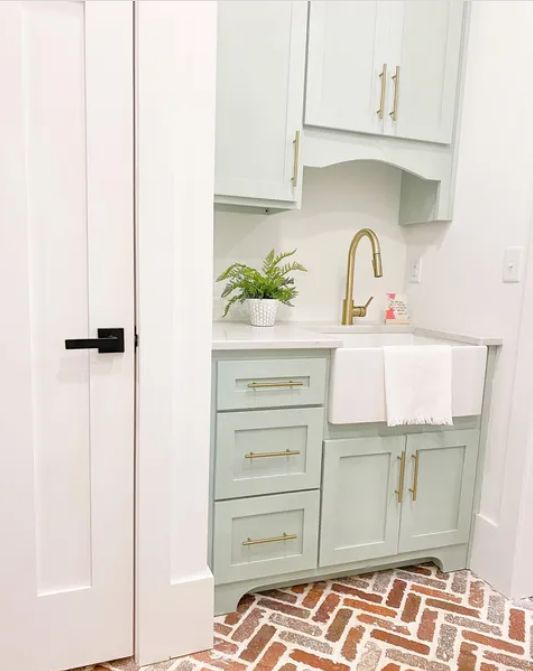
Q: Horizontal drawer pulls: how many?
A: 3